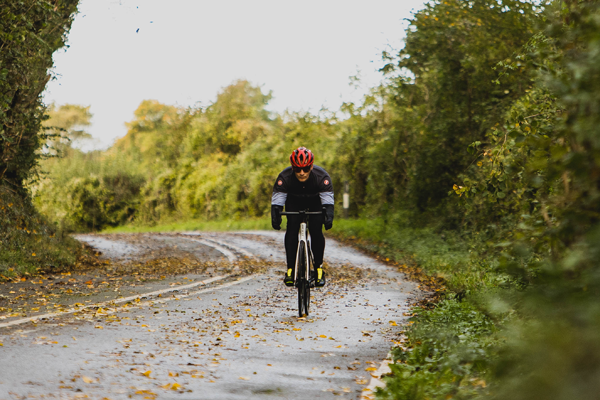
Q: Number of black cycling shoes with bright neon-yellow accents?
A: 2